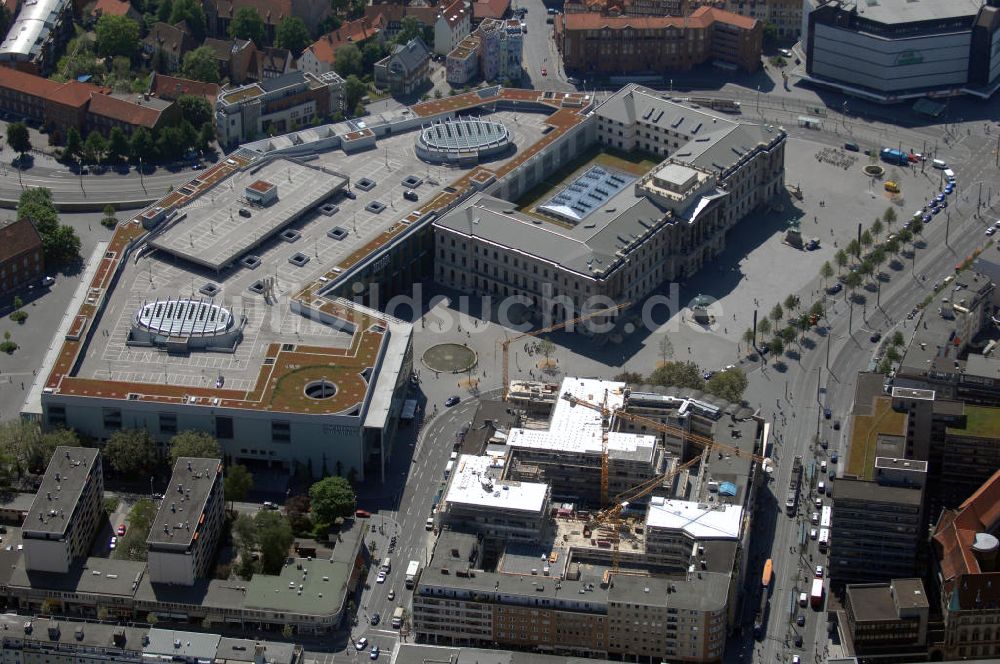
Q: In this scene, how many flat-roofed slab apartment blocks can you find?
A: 2